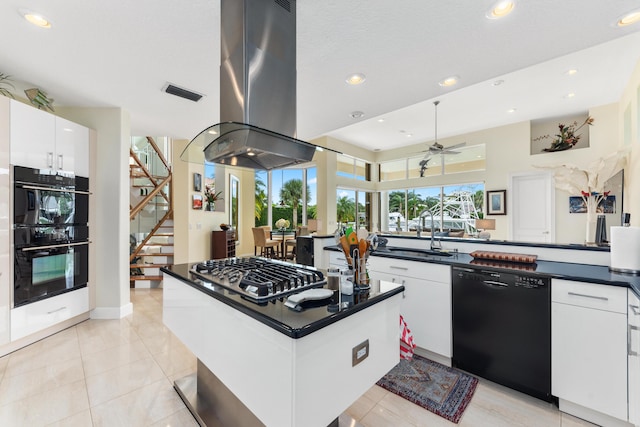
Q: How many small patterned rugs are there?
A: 1